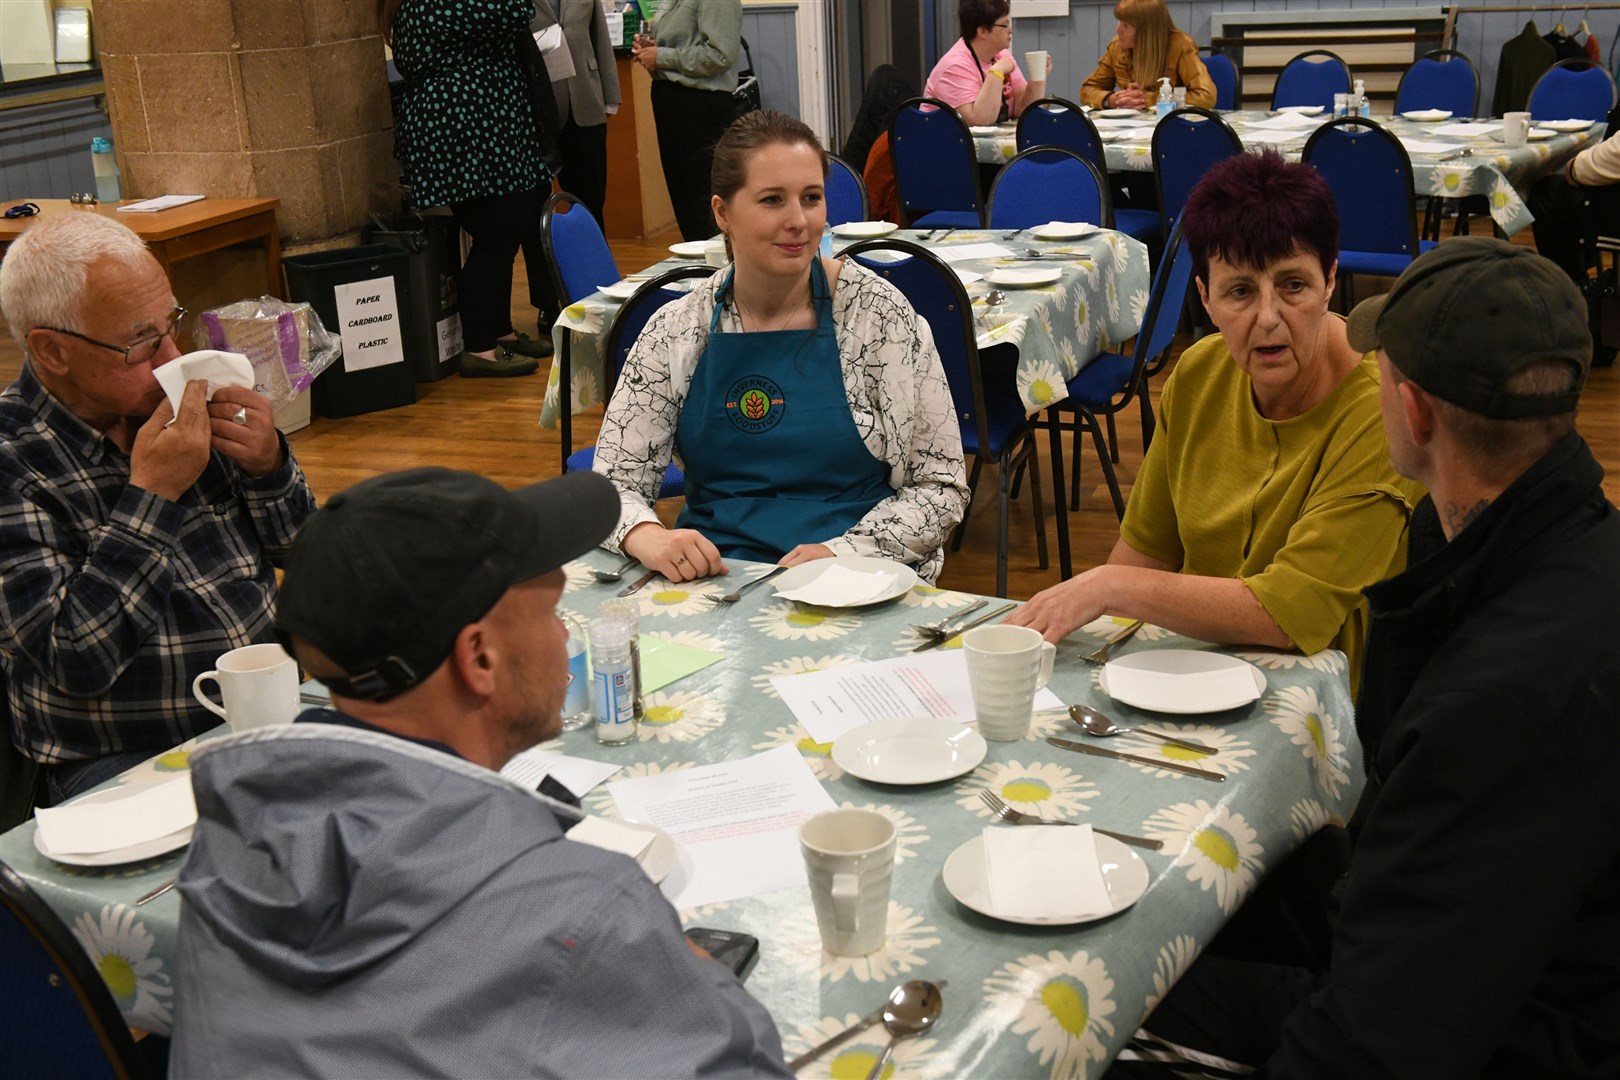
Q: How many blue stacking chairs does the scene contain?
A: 15